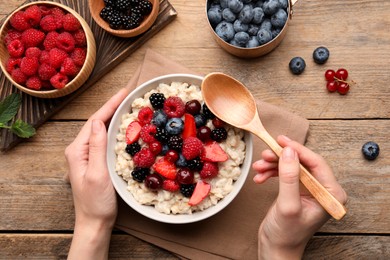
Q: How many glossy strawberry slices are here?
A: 5